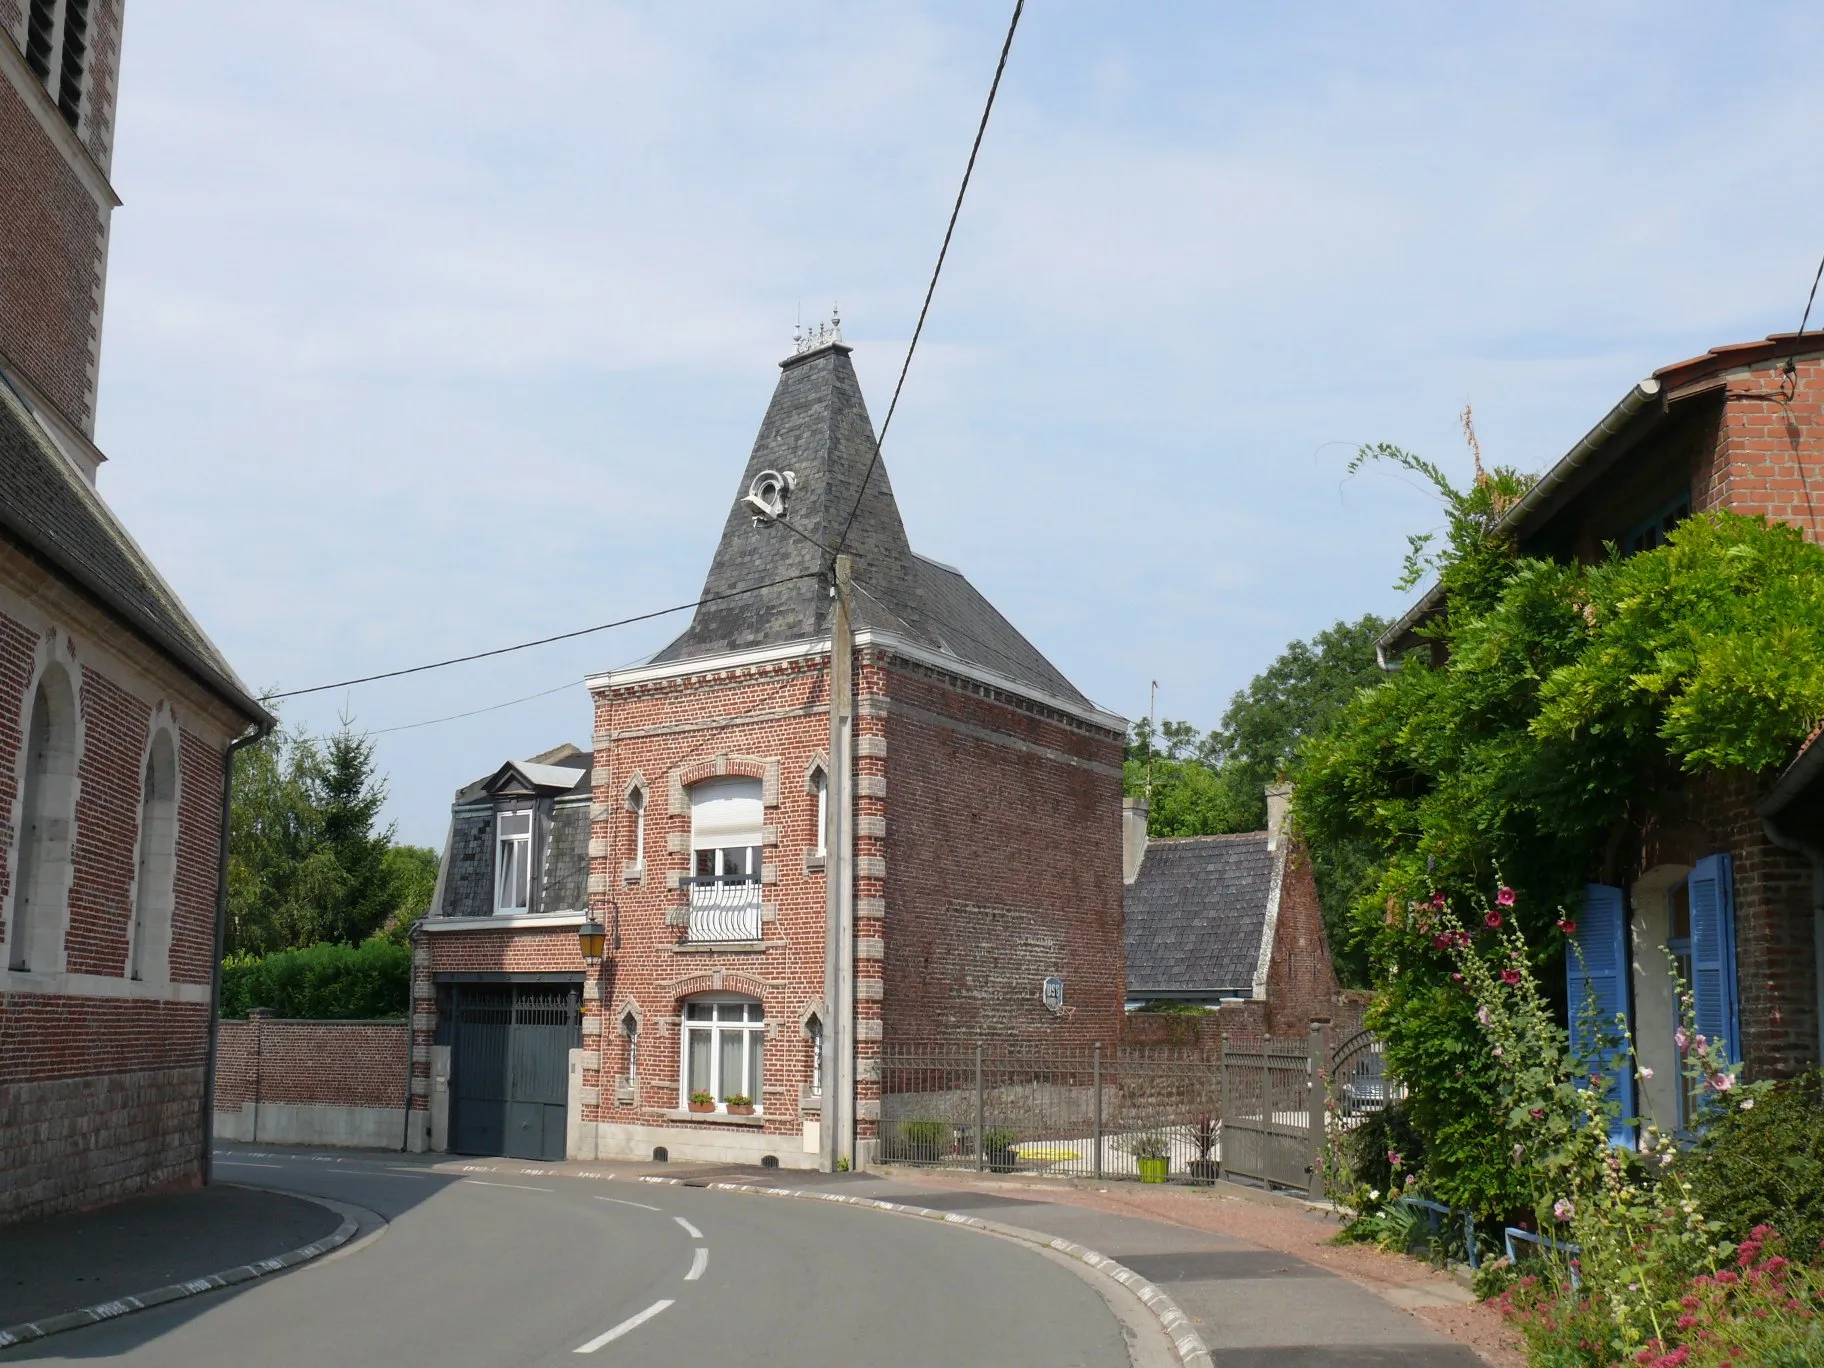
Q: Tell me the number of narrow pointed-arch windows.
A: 4